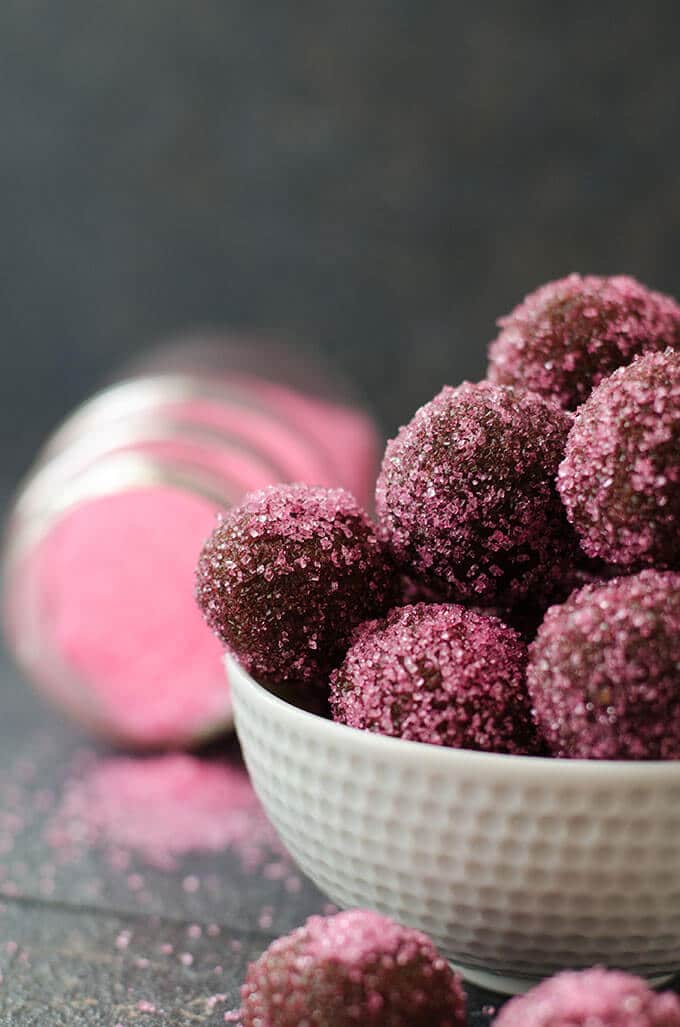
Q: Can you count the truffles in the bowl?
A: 6